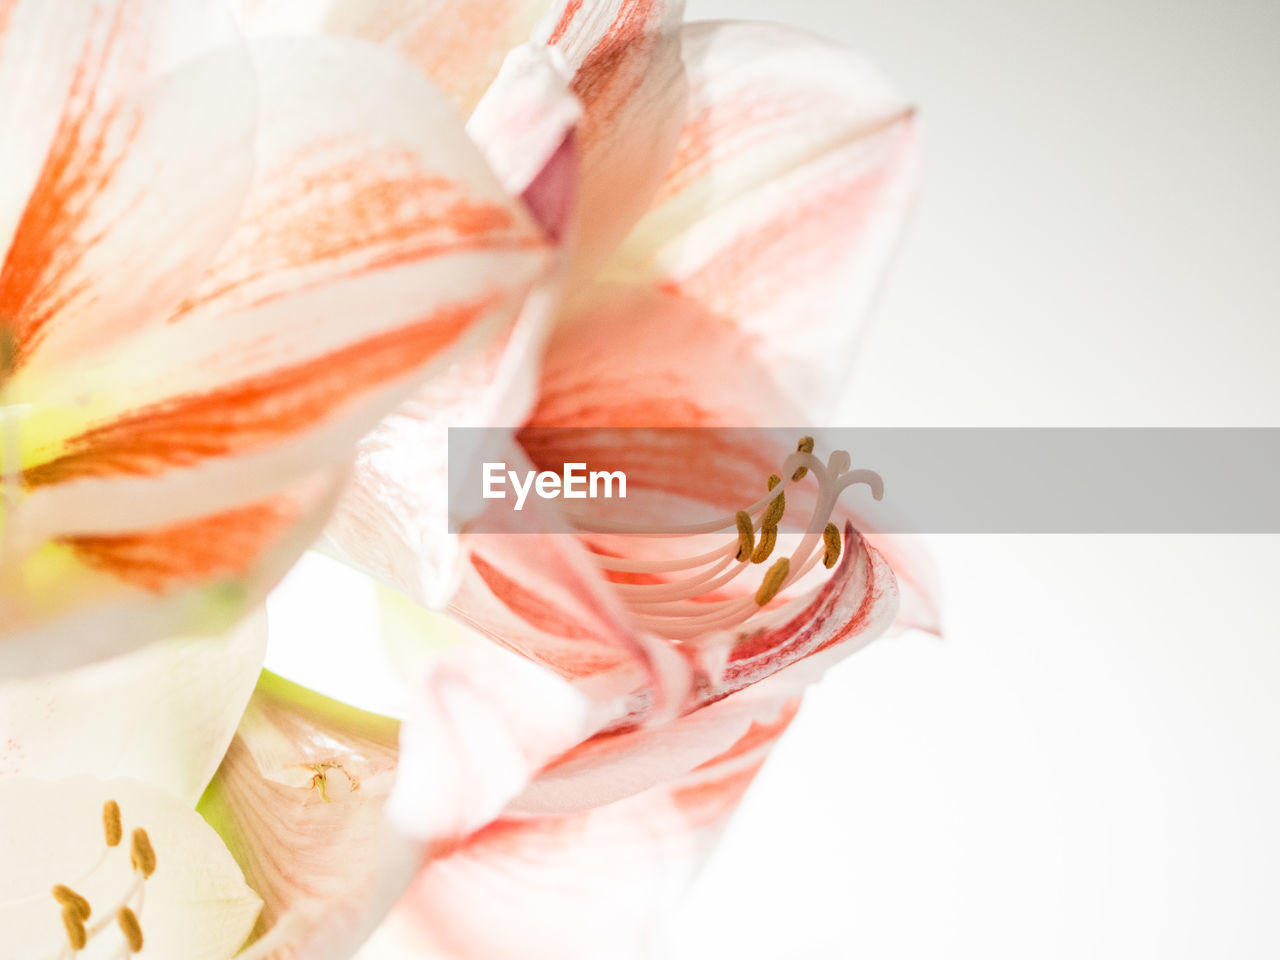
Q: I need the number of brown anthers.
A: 11